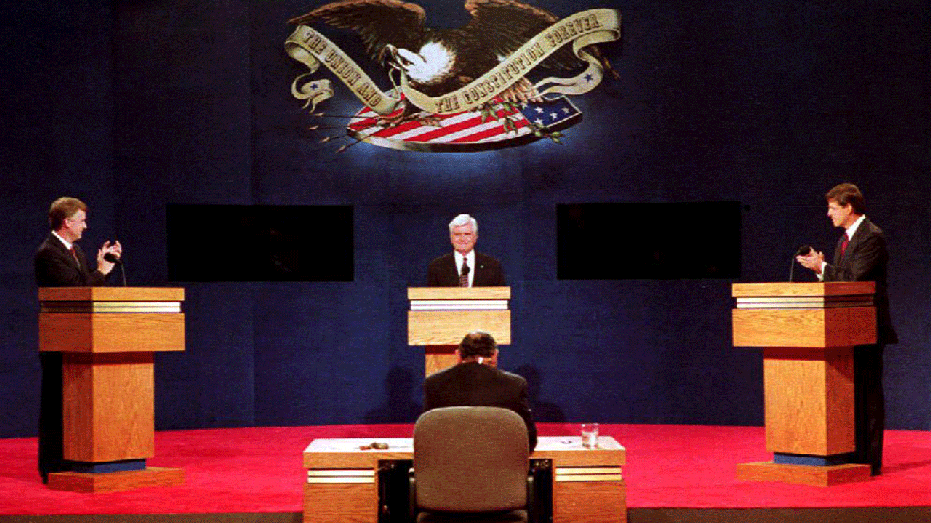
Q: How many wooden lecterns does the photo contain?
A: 3